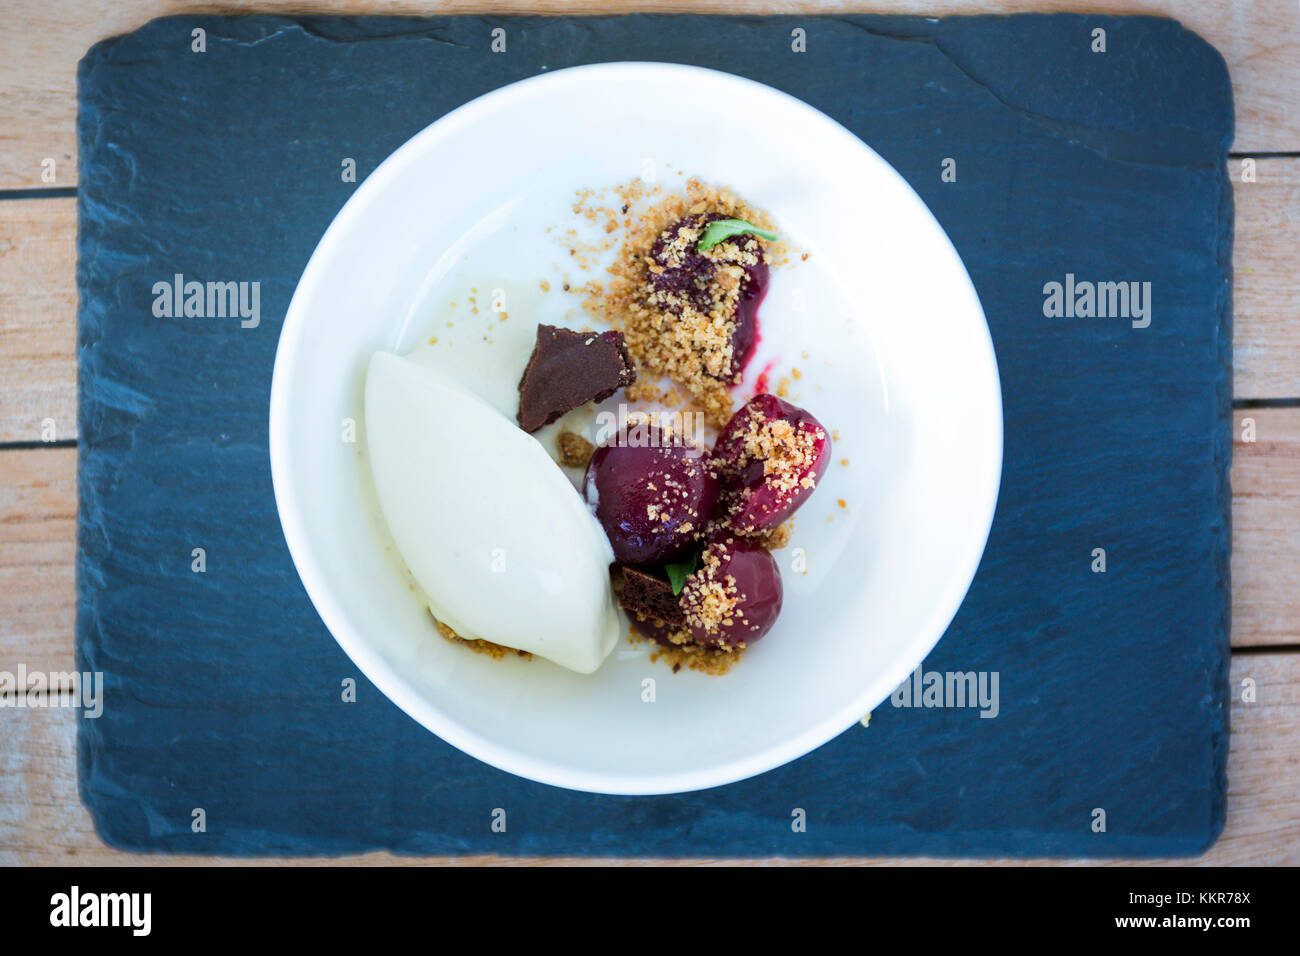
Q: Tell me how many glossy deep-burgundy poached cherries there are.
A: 3